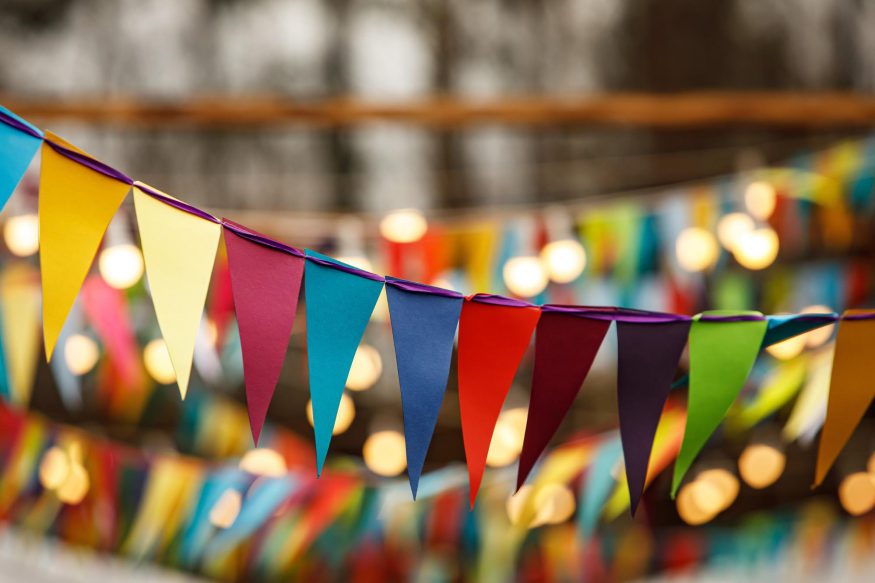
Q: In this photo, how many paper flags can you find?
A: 12